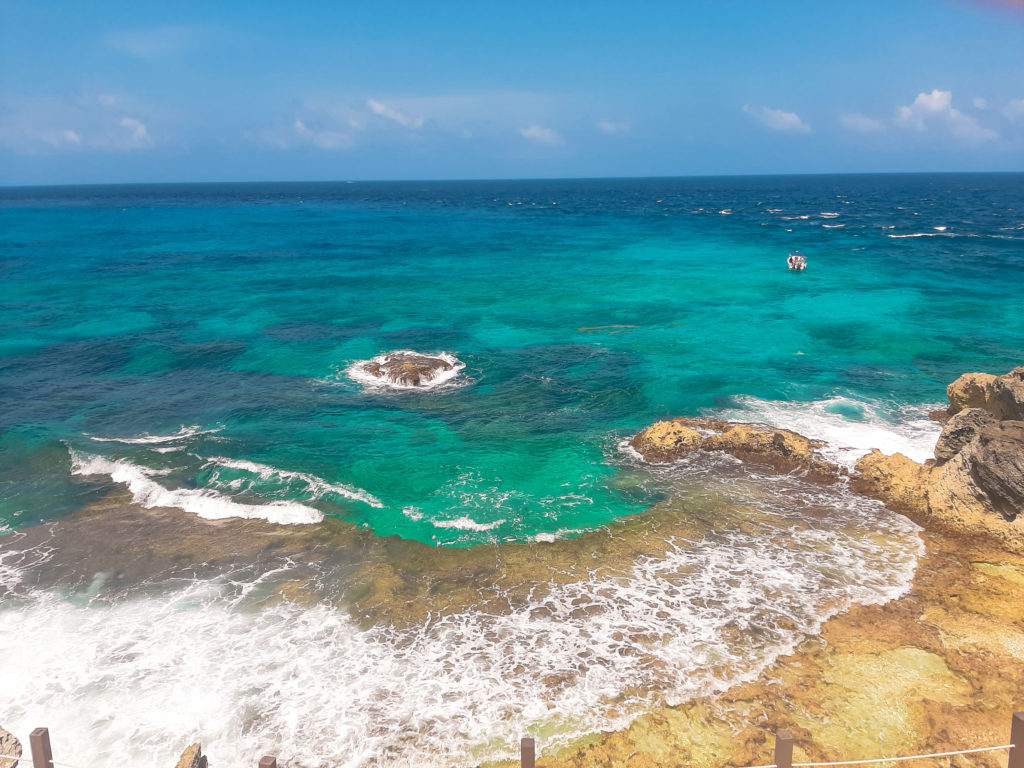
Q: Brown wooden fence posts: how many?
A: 5